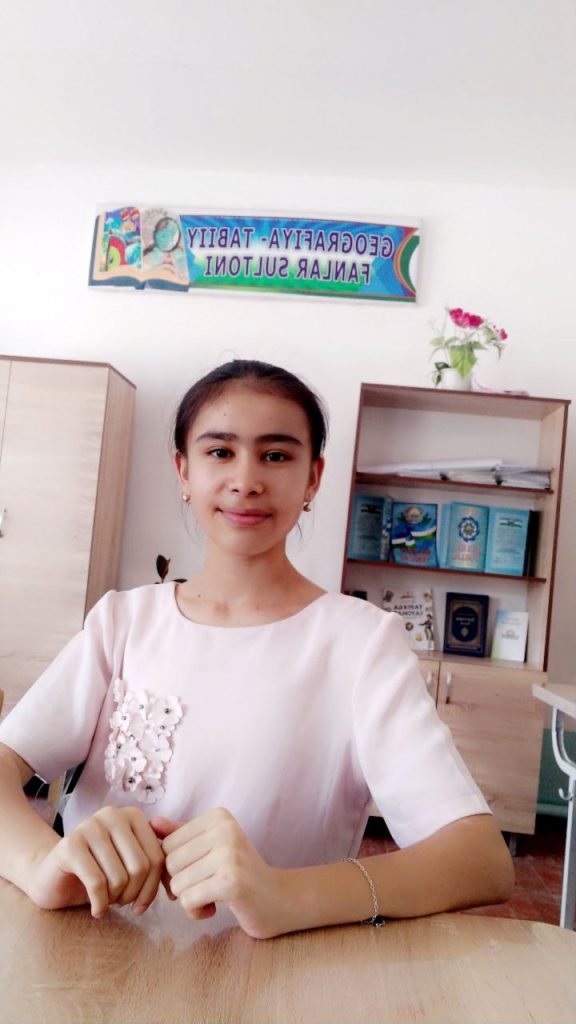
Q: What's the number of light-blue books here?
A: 4